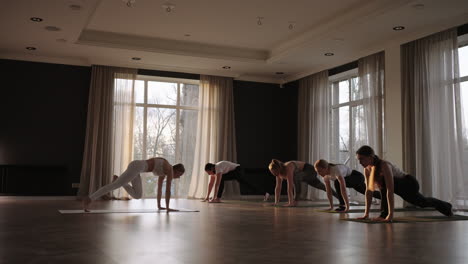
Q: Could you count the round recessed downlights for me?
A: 7